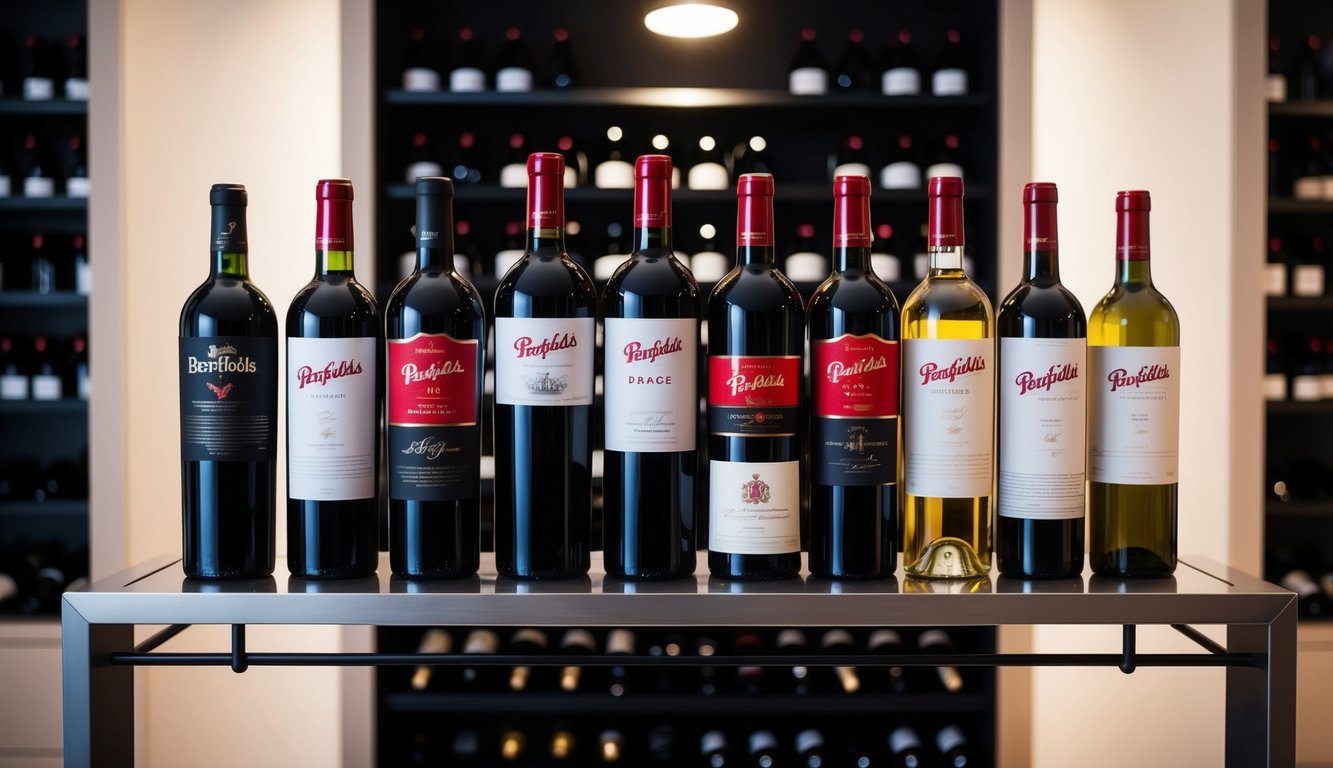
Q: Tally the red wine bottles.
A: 8